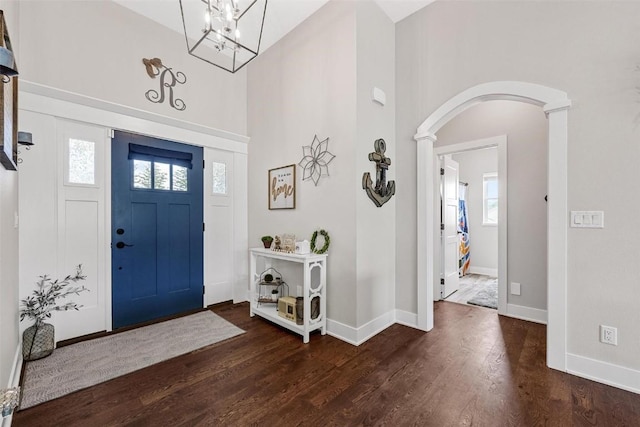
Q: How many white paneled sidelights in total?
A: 2